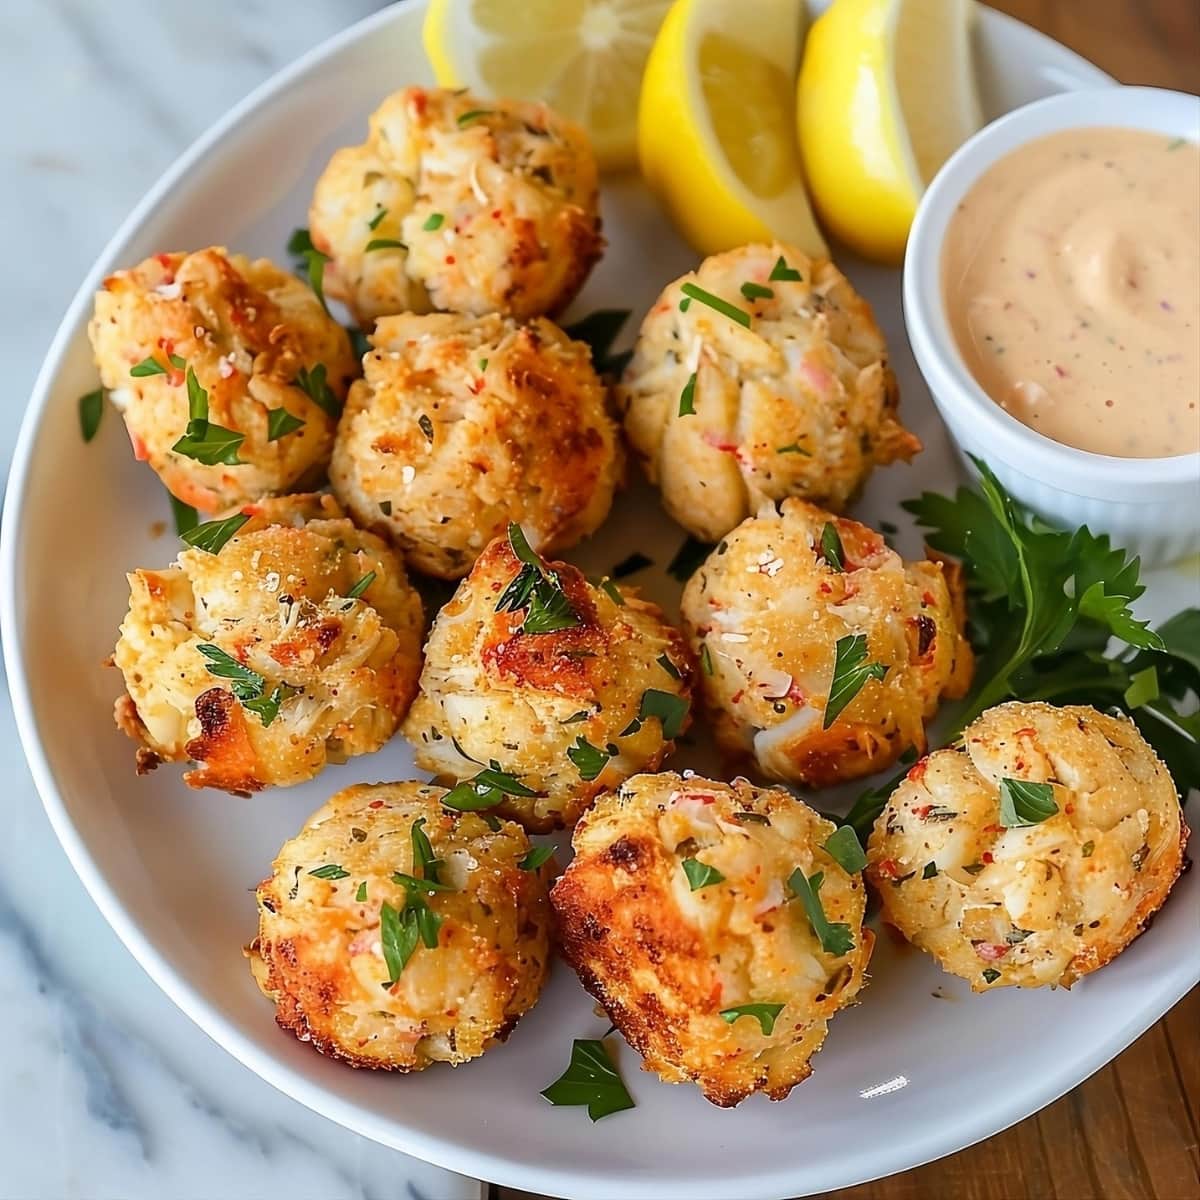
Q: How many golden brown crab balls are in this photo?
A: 10